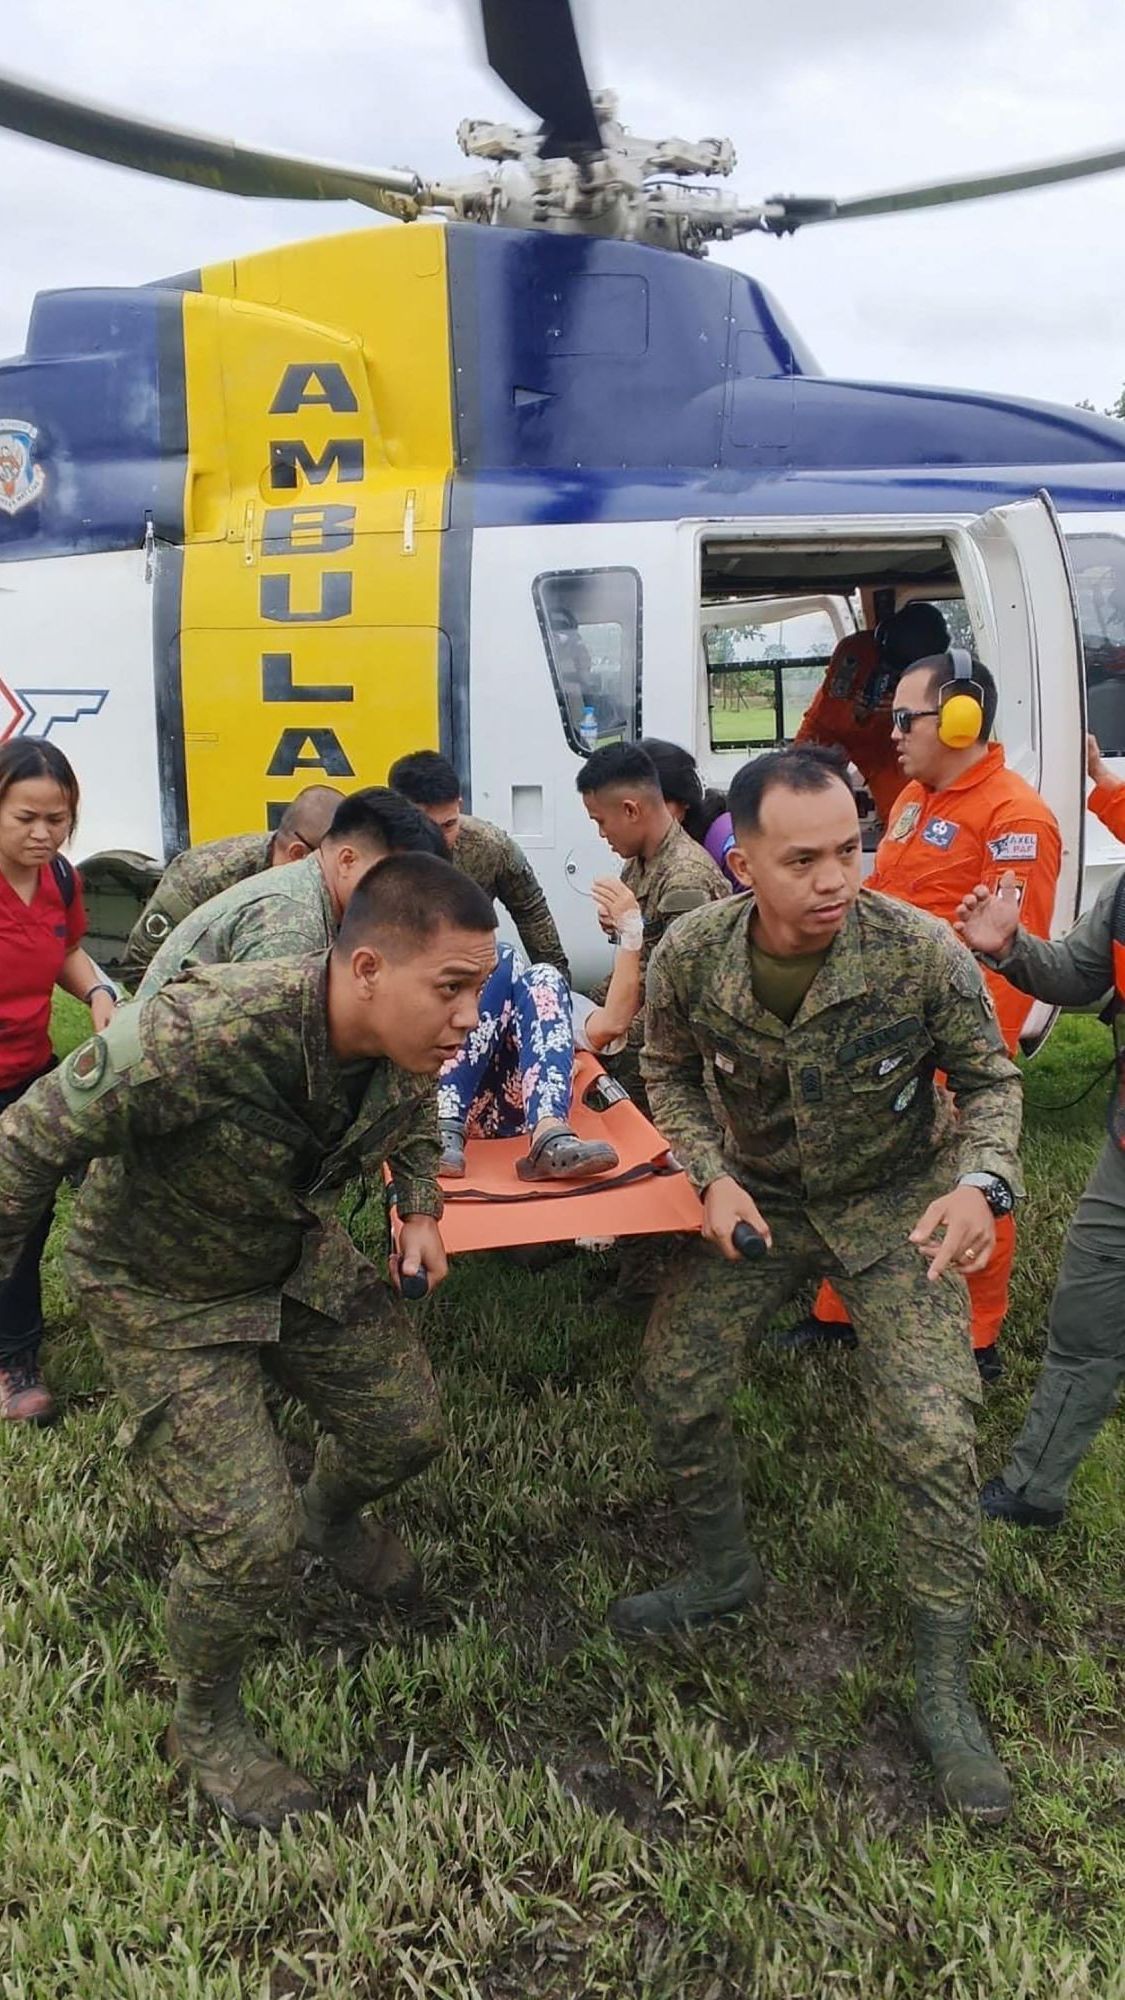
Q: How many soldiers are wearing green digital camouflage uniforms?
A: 6